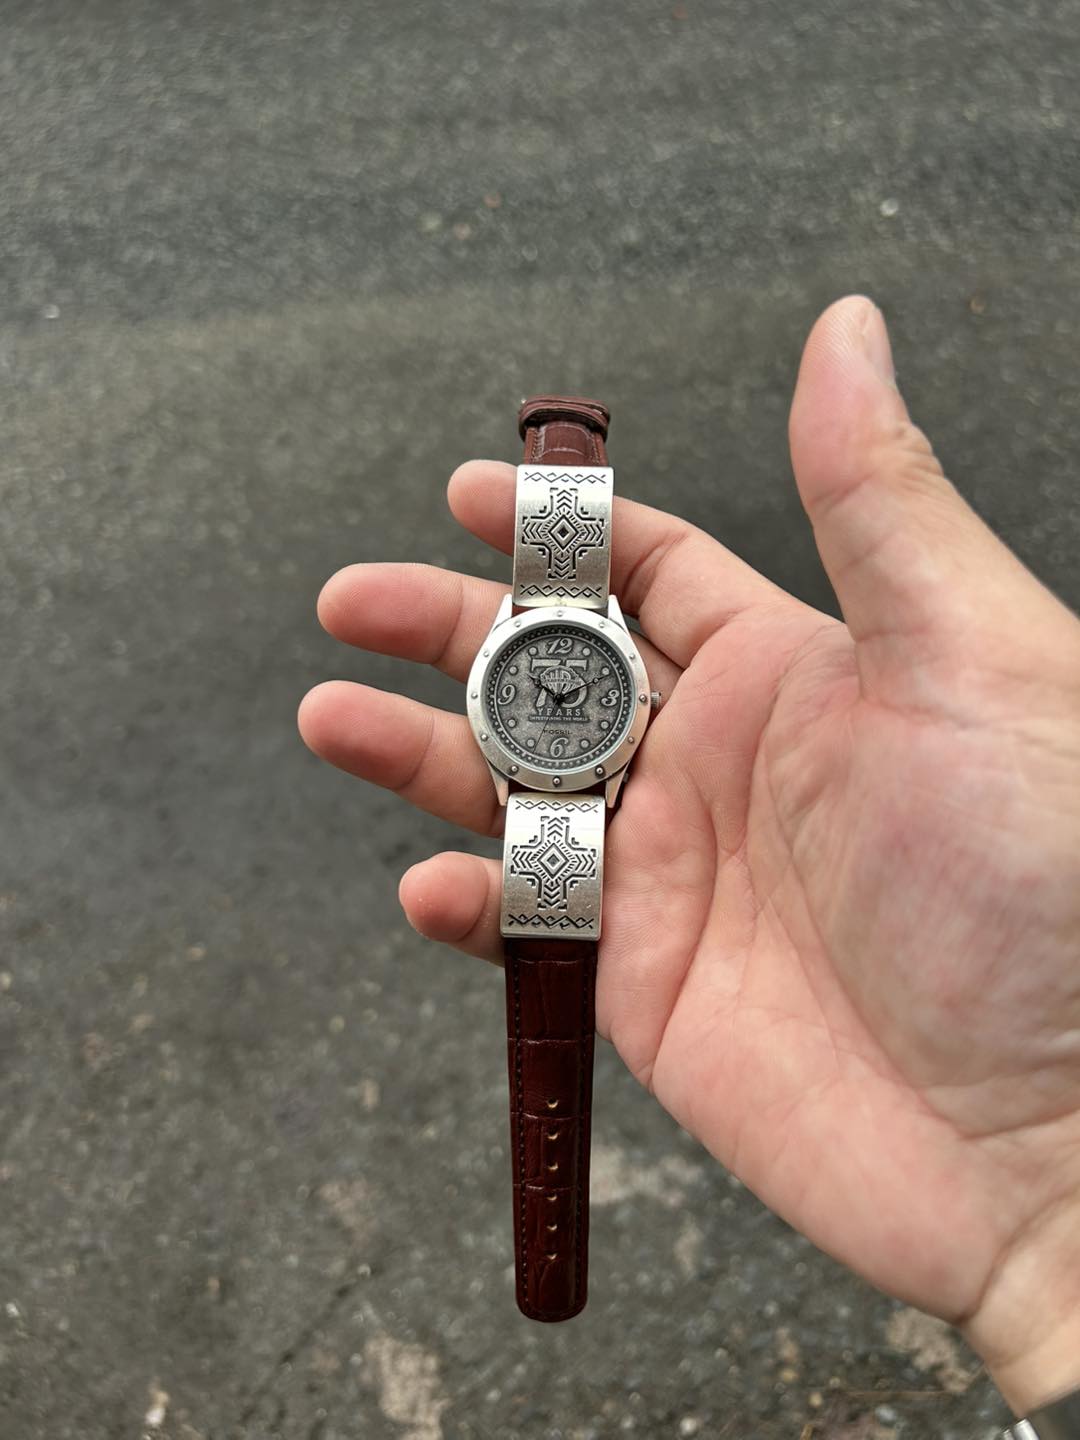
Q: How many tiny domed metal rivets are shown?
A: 12